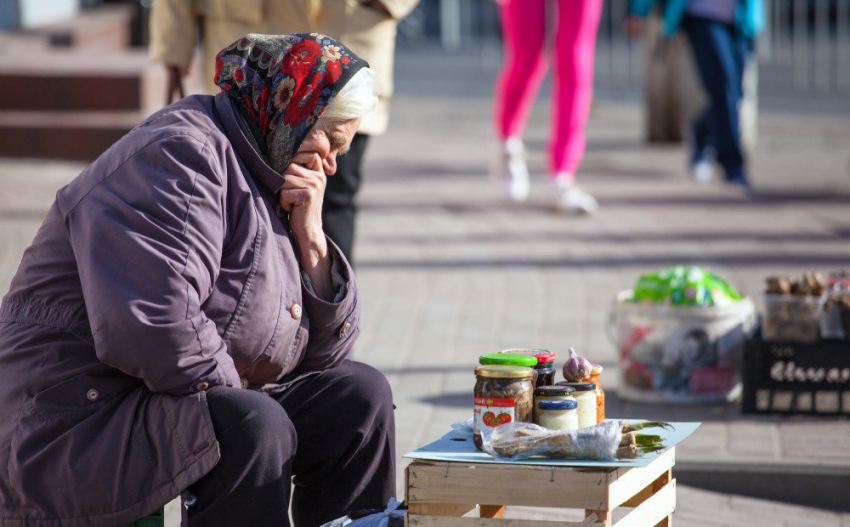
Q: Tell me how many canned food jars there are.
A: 7